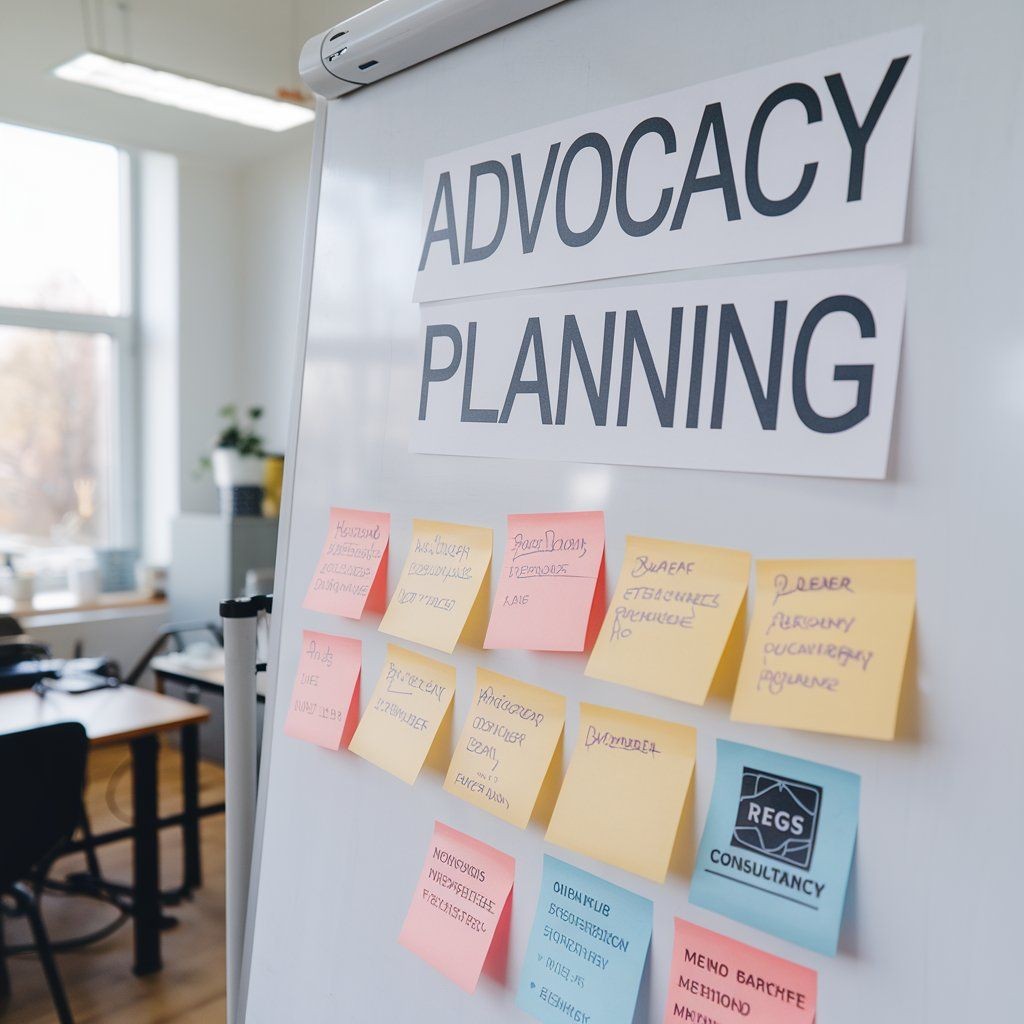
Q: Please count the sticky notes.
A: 13